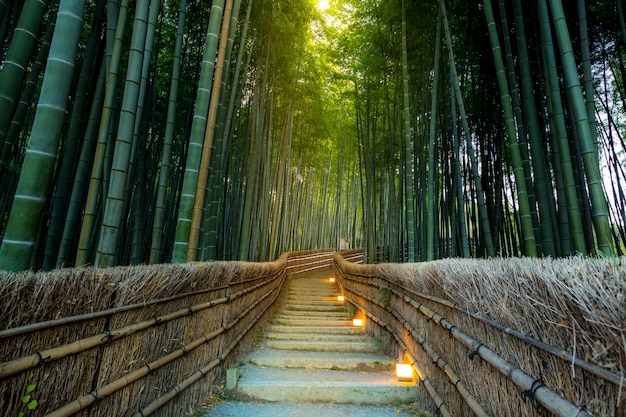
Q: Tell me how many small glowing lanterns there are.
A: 4